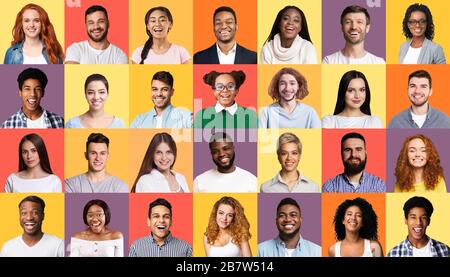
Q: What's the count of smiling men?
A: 14